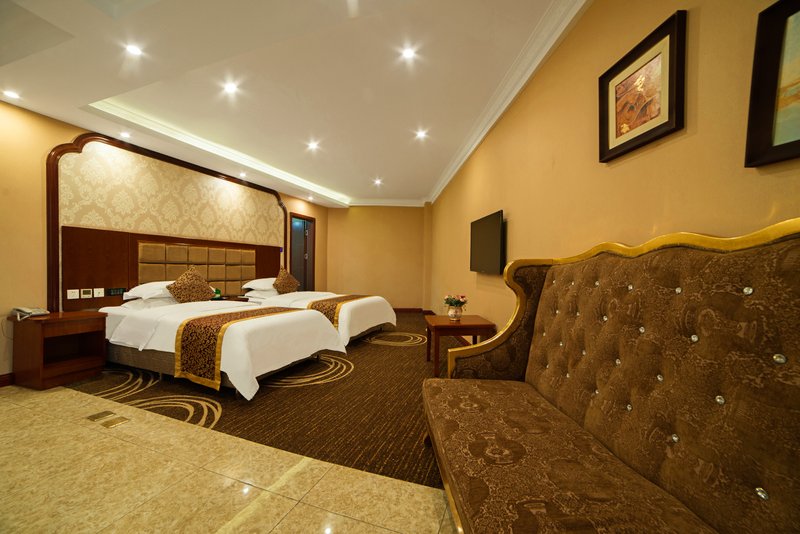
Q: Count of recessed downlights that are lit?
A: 10